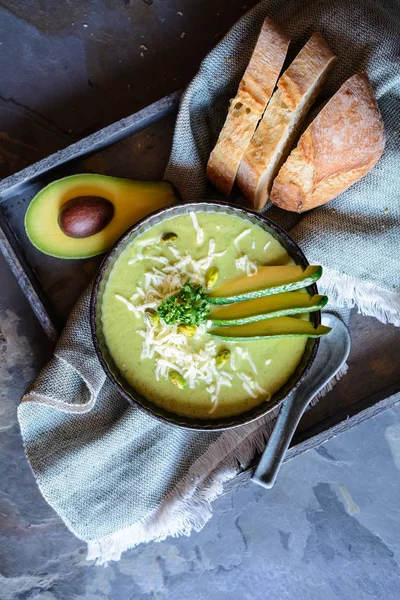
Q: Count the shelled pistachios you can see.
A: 6